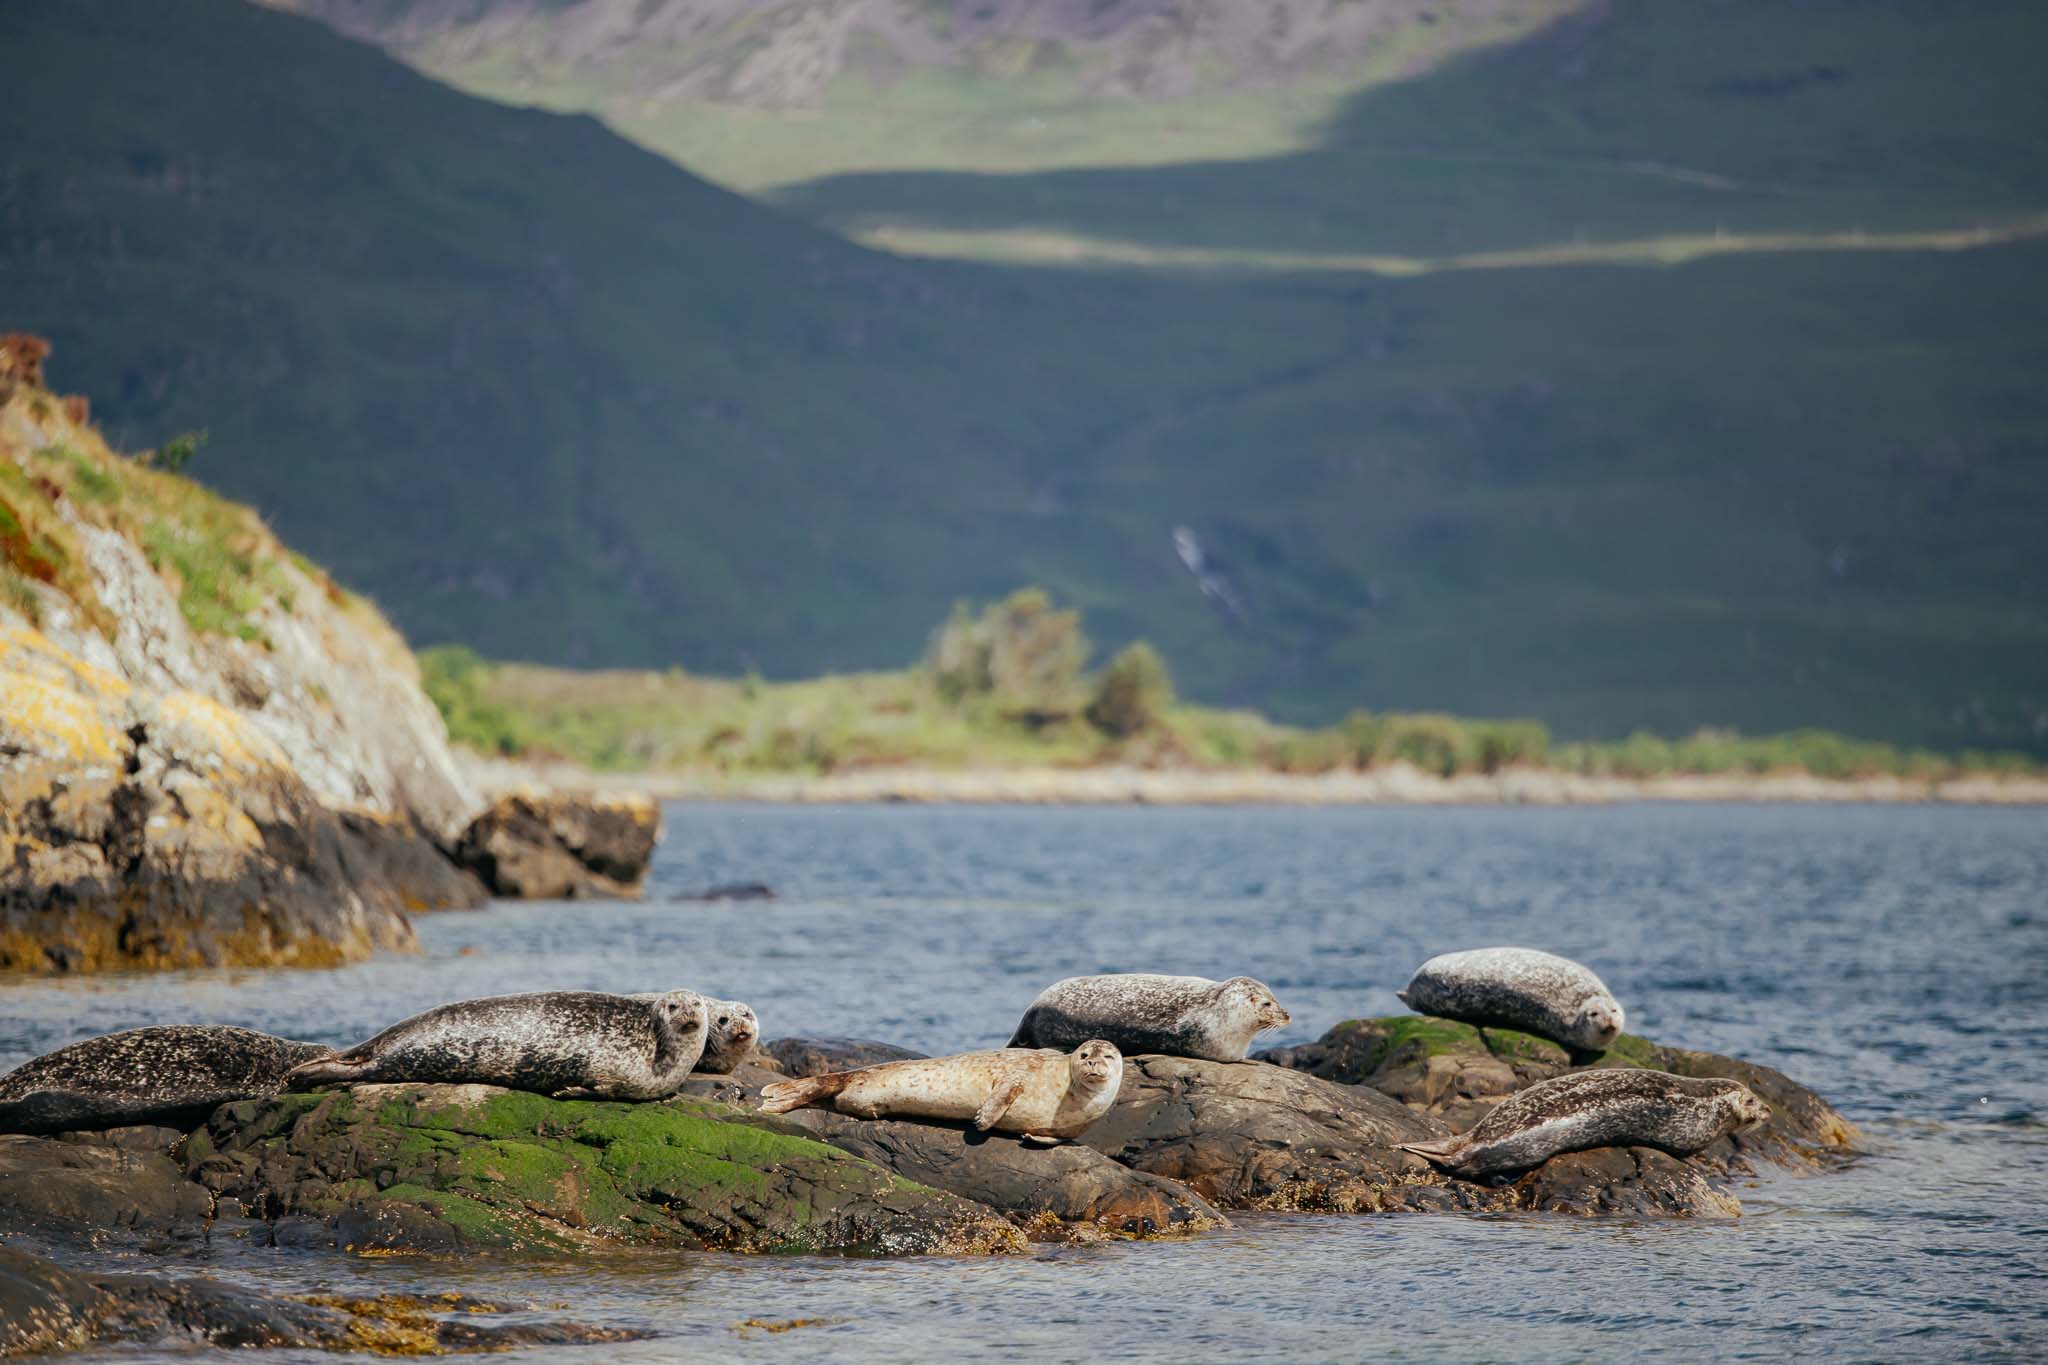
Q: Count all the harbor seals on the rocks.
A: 7